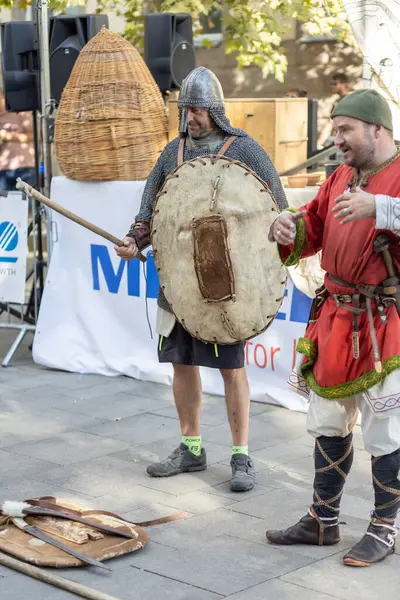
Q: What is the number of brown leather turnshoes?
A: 2